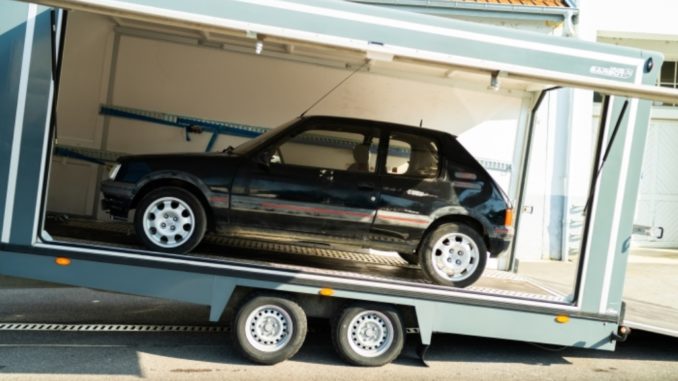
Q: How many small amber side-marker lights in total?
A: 3